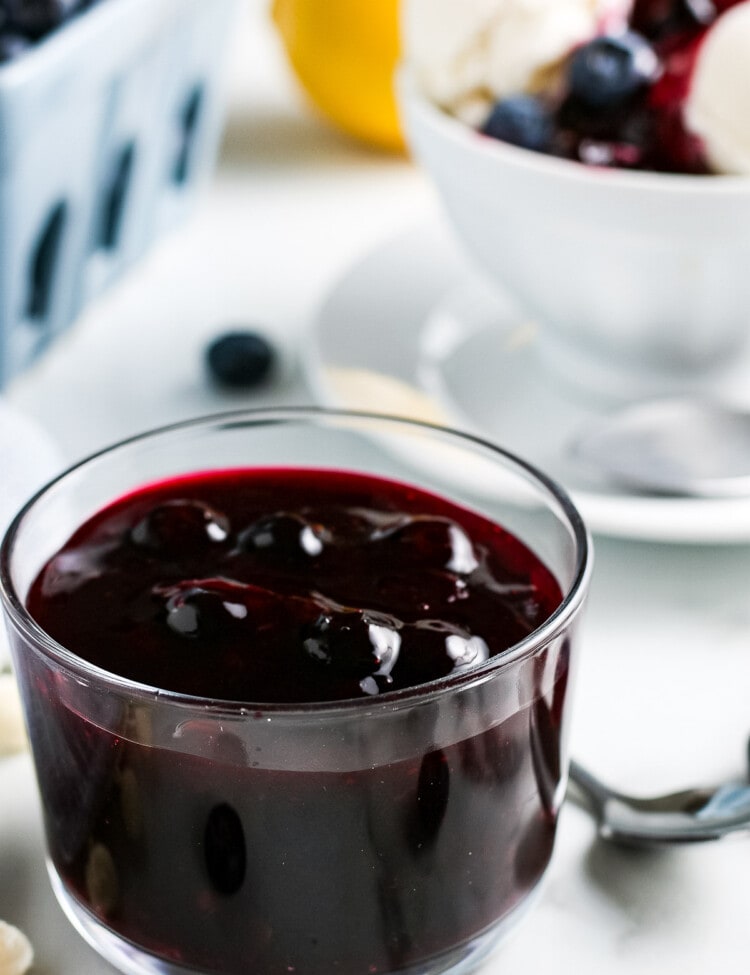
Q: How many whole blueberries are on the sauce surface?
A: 6